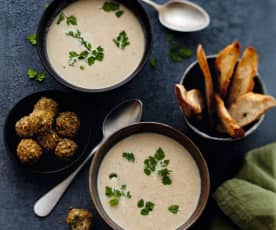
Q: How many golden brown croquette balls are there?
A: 8